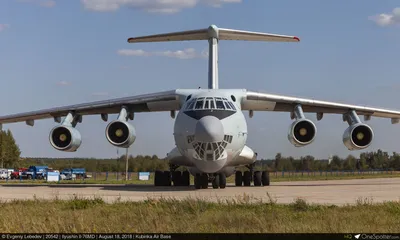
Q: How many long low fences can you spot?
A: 1